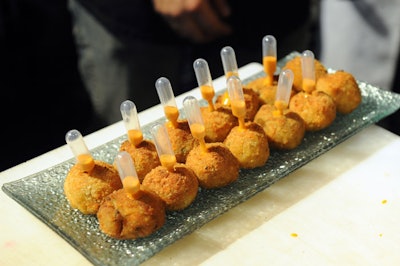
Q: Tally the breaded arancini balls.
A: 14